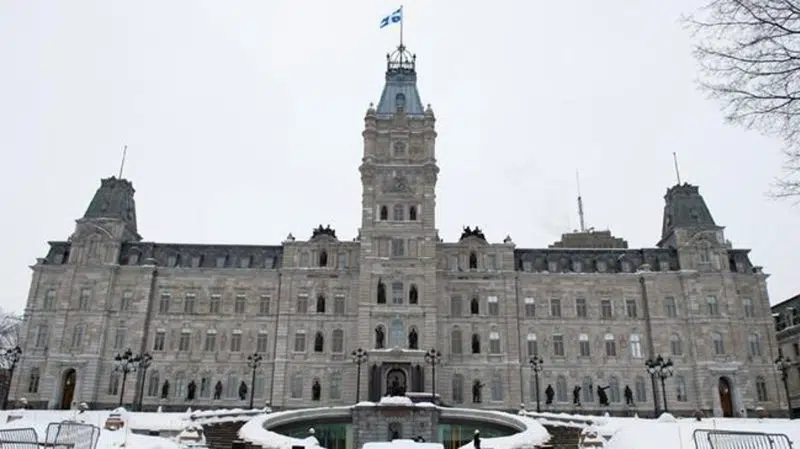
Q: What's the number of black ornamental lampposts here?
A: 10